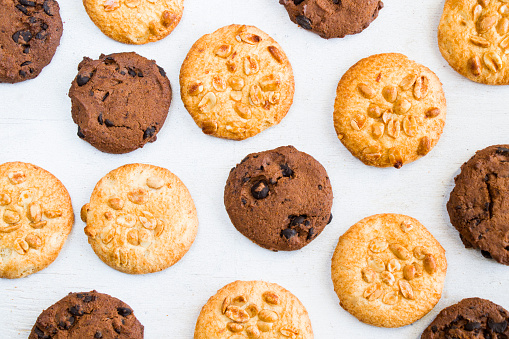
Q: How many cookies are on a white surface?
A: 15